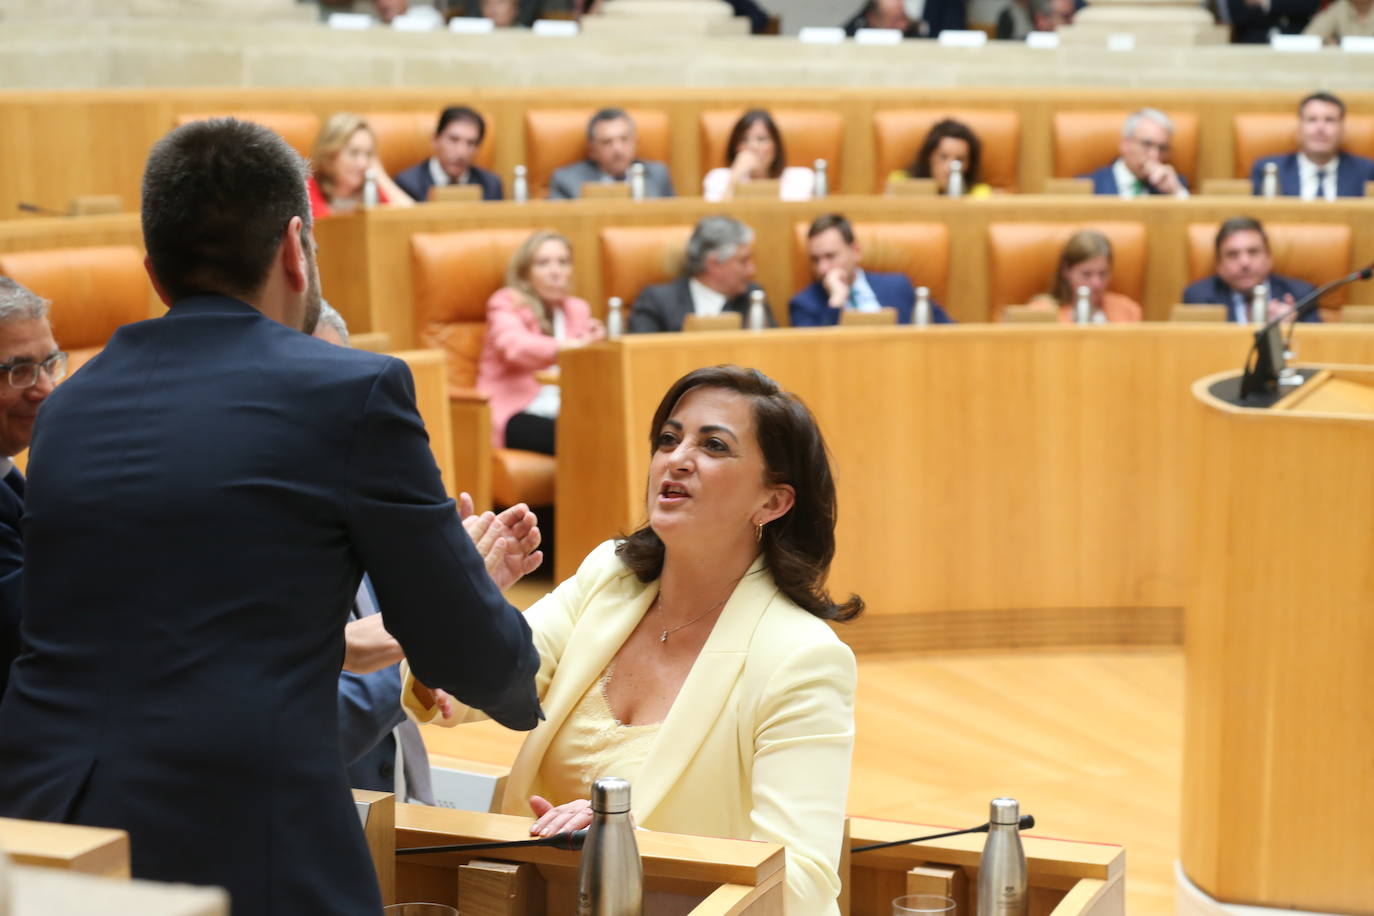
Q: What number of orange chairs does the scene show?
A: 13